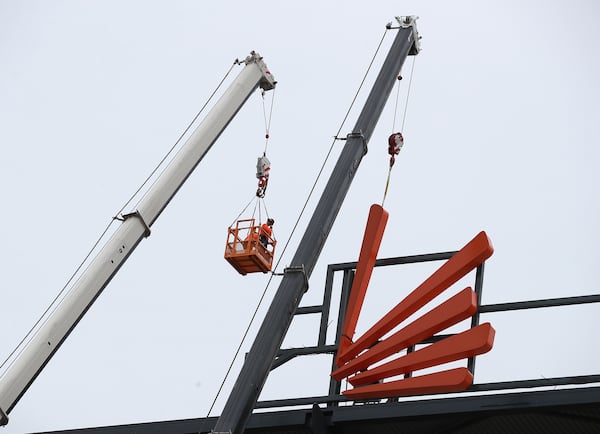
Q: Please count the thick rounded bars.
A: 5